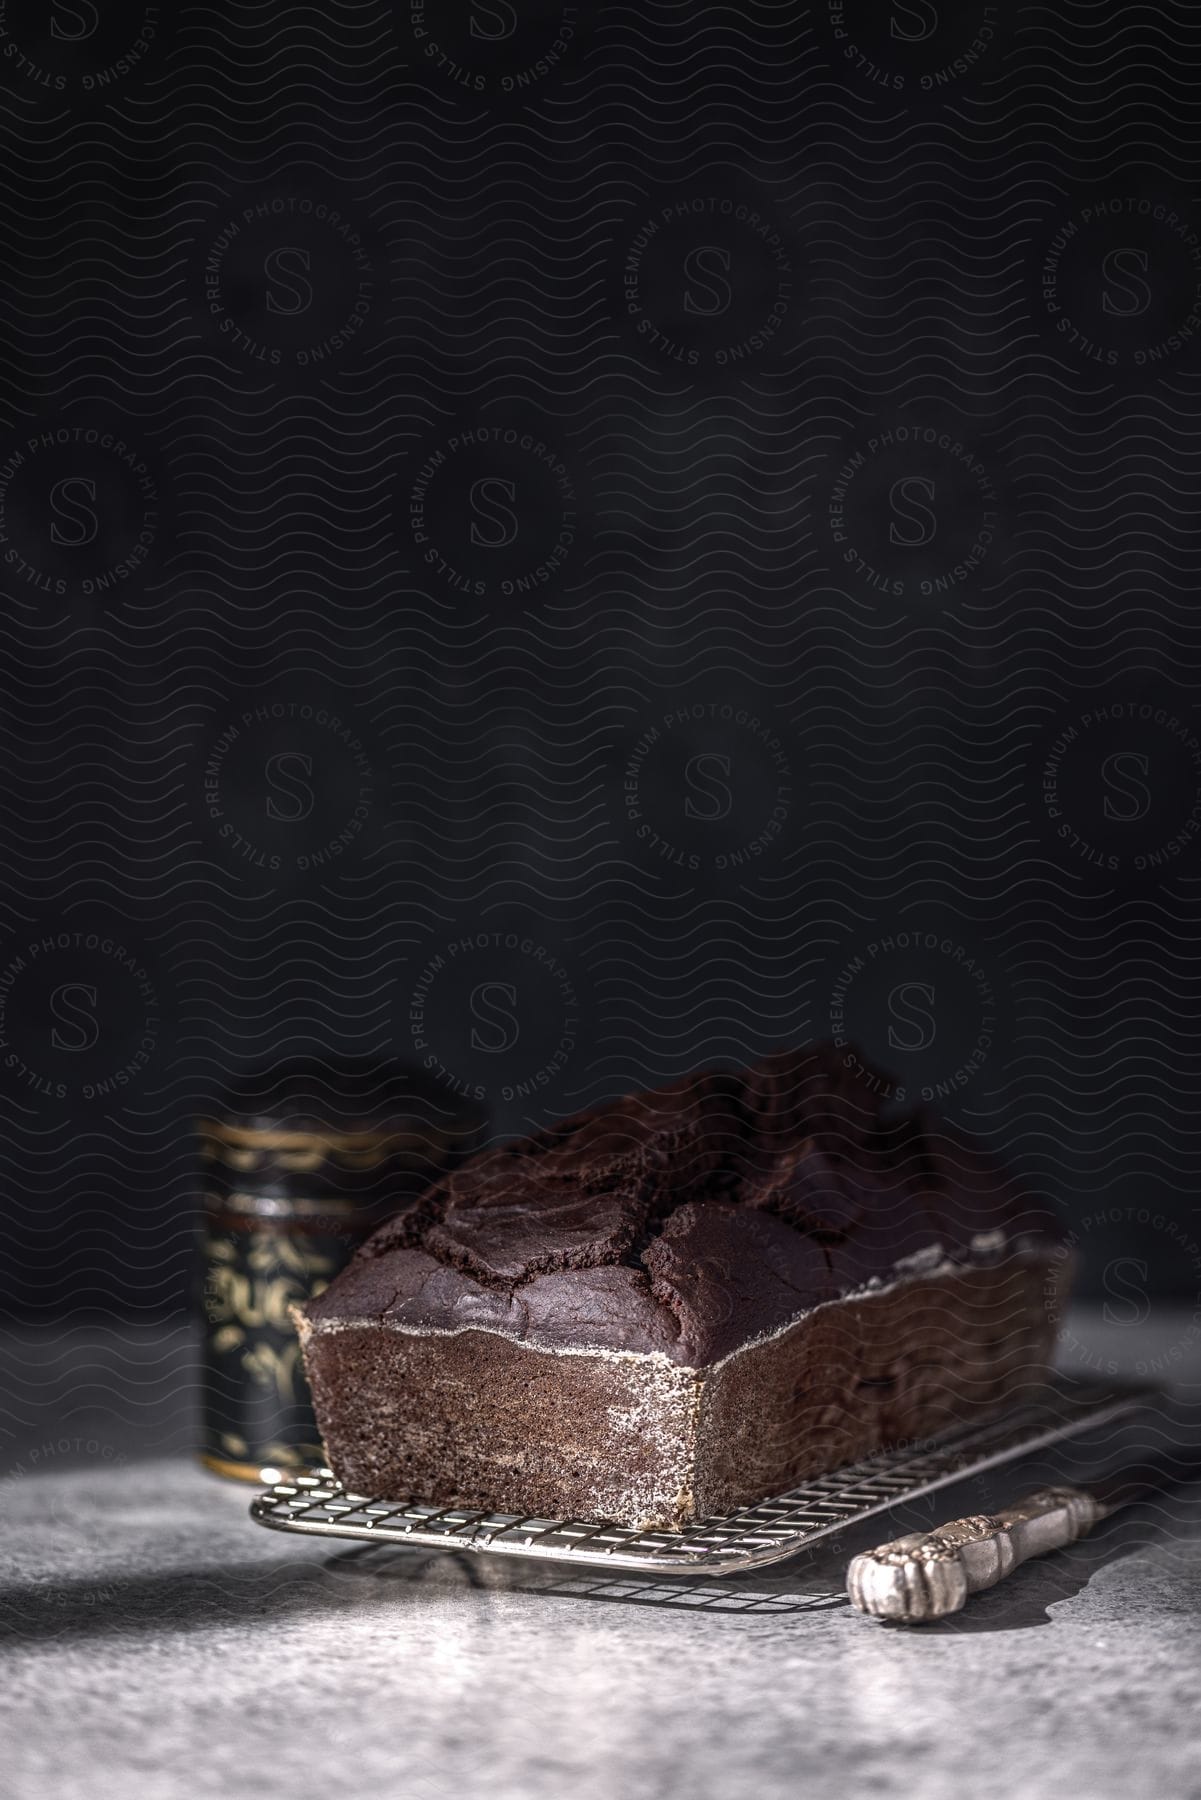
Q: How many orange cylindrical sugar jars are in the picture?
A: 0